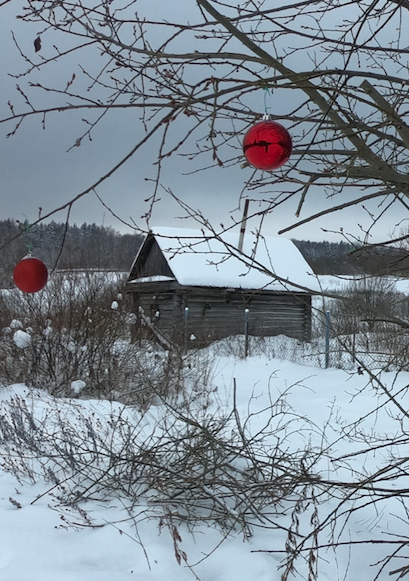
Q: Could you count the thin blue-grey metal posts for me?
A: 3